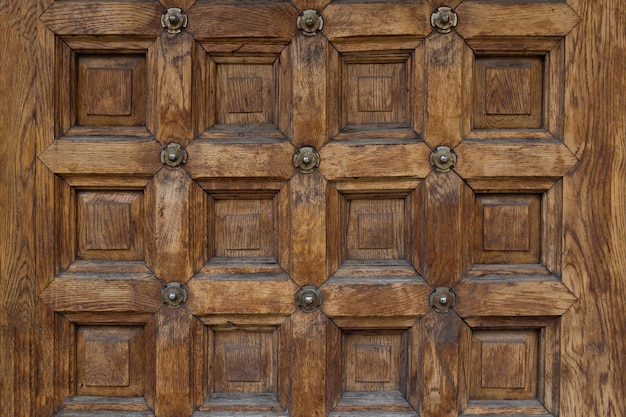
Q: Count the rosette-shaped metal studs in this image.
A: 9